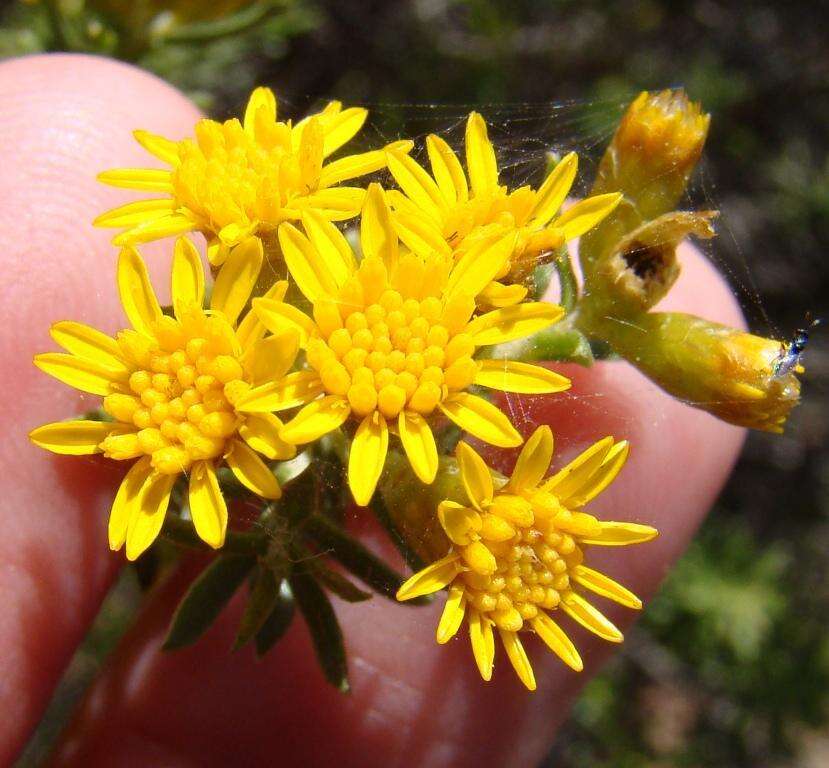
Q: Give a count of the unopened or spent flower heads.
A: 3